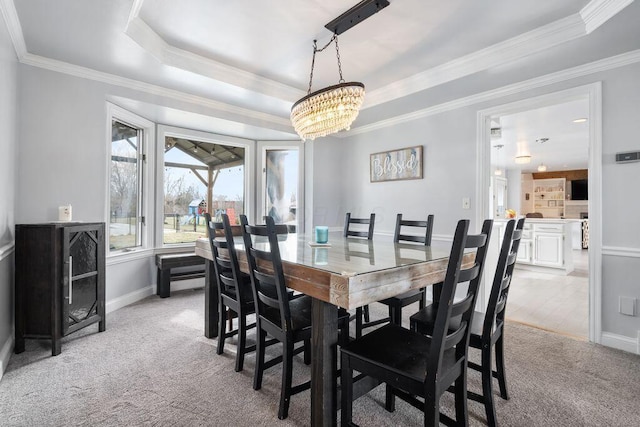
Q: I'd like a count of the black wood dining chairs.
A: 6